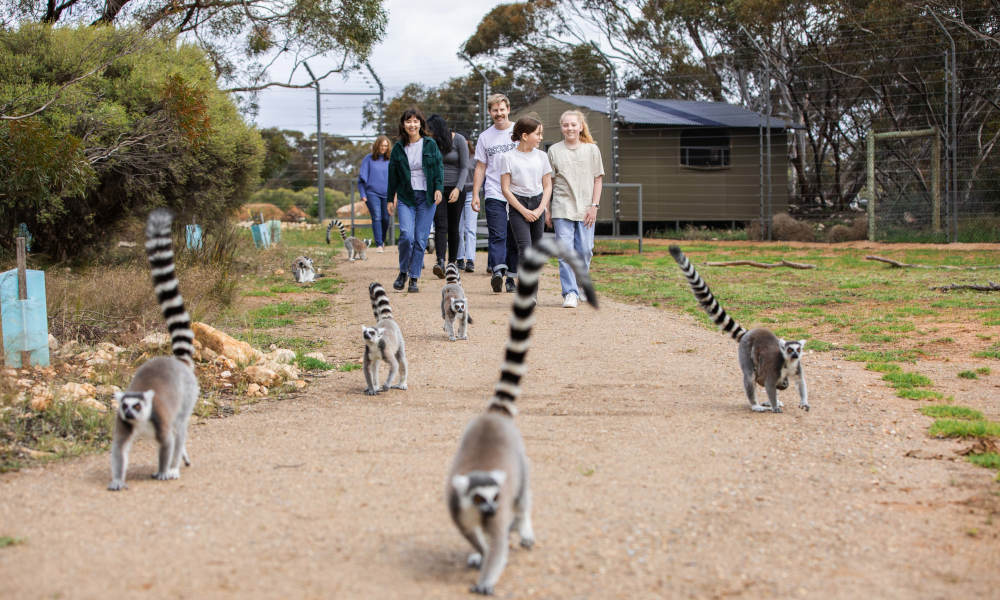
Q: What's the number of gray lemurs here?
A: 7